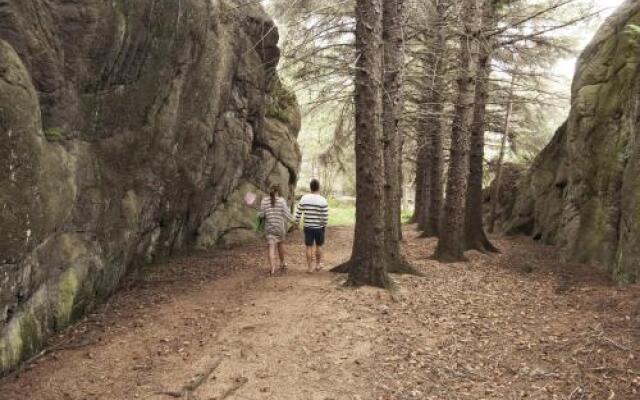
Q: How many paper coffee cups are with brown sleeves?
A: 0